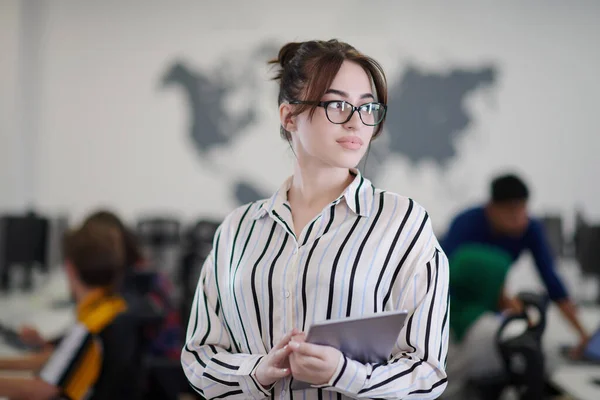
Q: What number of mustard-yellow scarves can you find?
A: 0